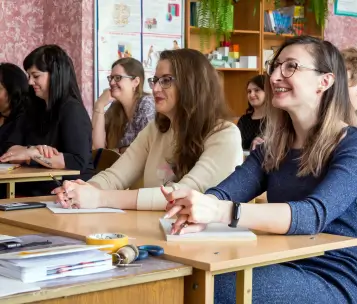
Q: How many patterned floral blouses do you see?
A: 1